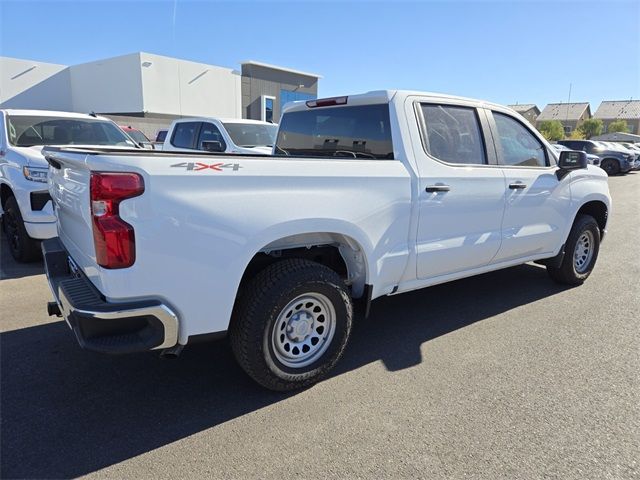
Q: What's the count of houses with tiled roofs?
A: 3